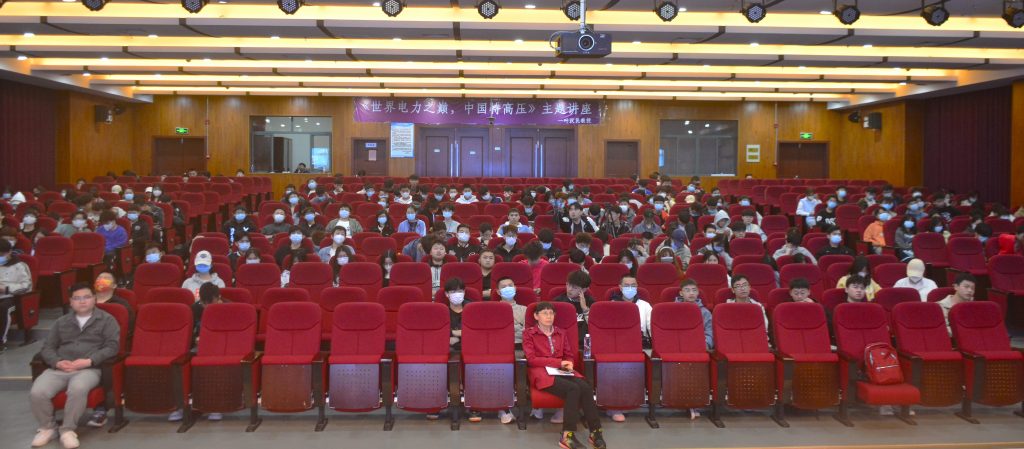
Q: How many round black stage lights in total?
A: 11